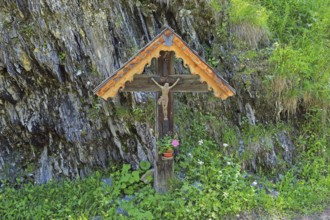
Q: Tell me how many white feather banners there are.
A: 0